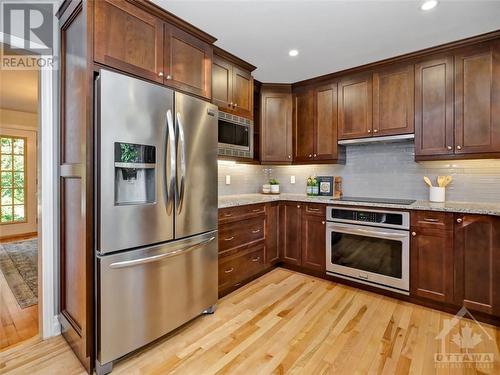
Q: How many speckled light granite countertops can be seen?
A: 1